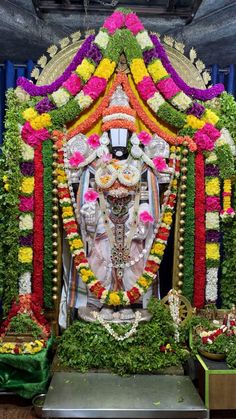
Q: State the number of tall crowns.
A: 1